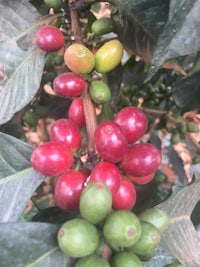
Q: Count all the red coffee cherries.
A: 12